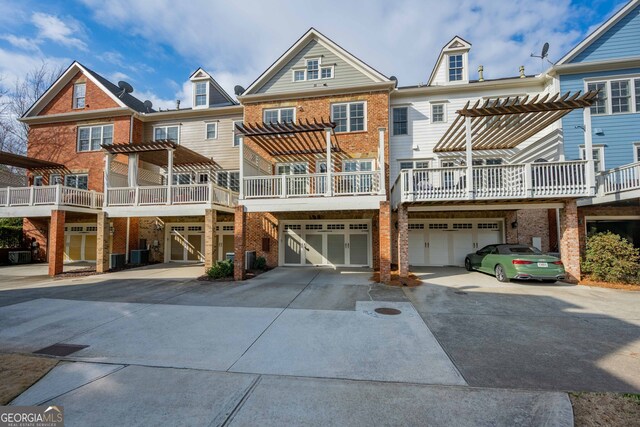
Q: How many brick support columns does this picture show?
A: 7